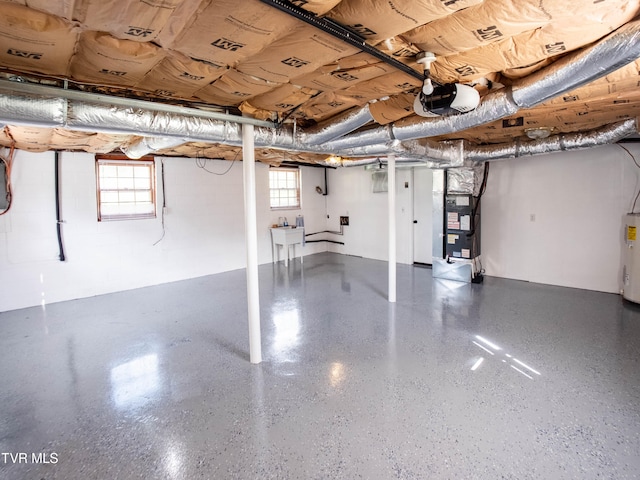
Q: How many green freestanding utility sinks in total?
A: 0